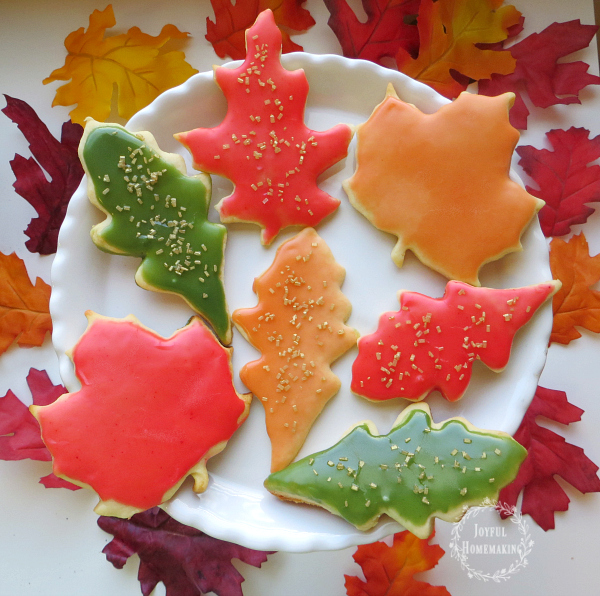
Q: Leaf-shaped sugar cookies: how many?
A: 7